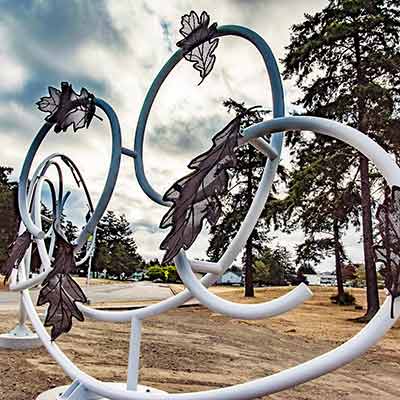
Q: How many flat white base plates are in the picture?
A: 2